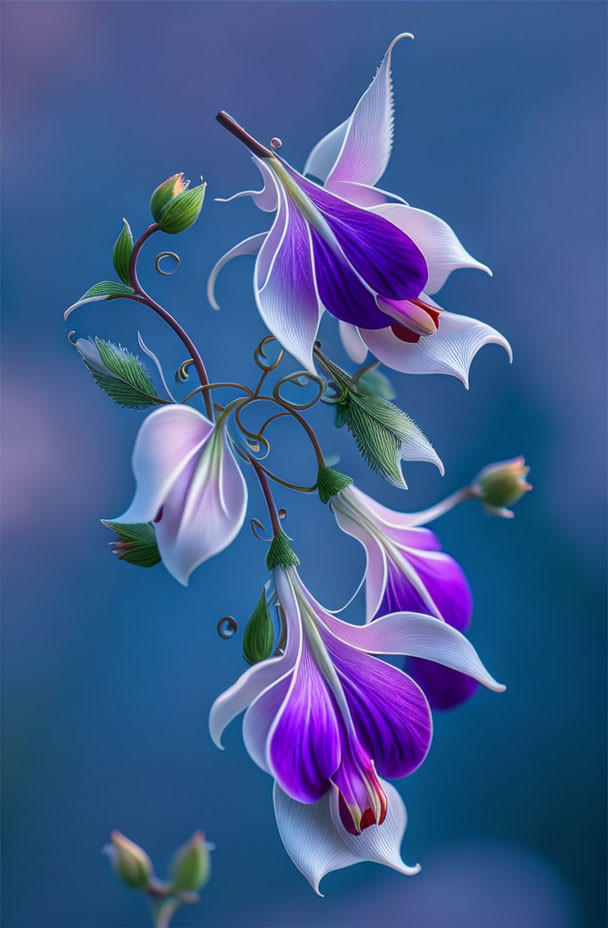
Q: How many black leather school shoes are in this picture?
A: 0